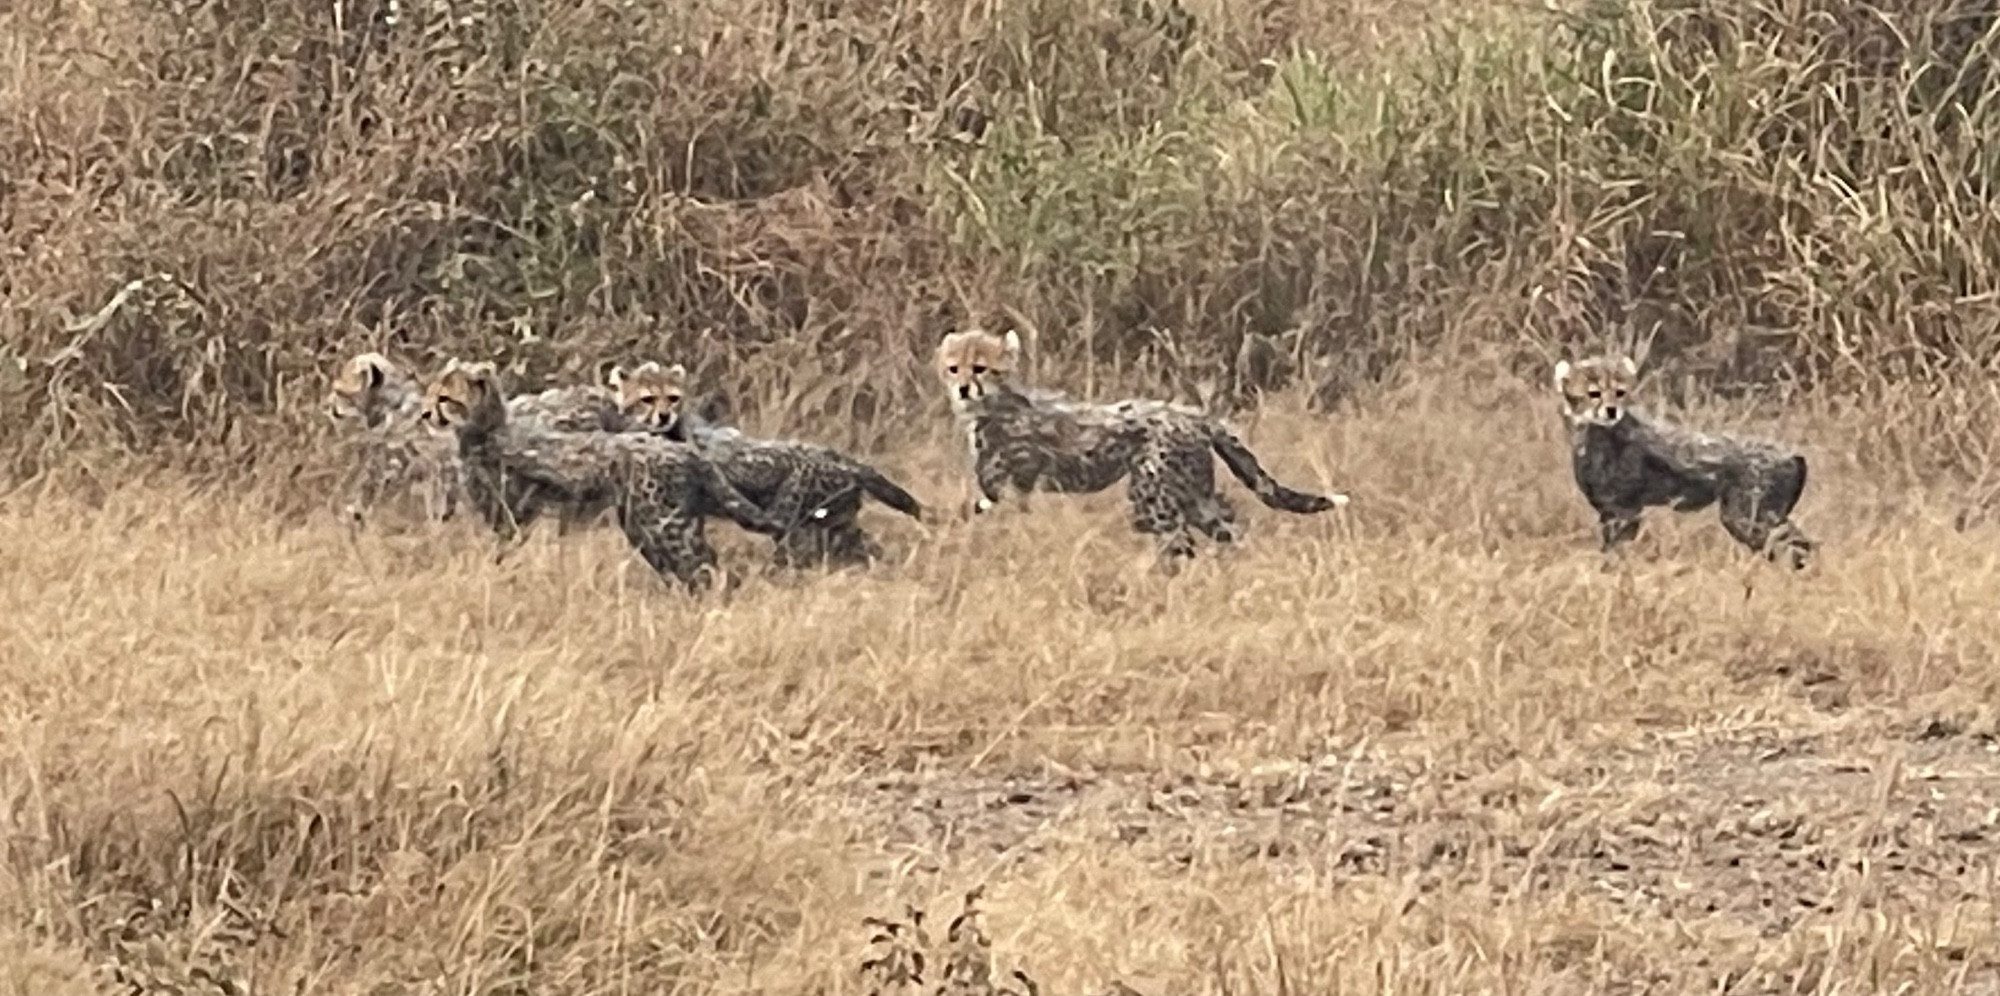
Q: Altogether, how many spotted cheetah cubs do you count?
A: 5